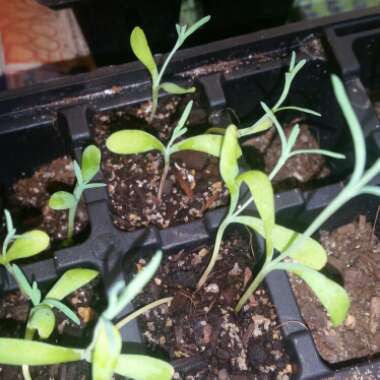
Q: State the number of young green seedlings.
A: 9